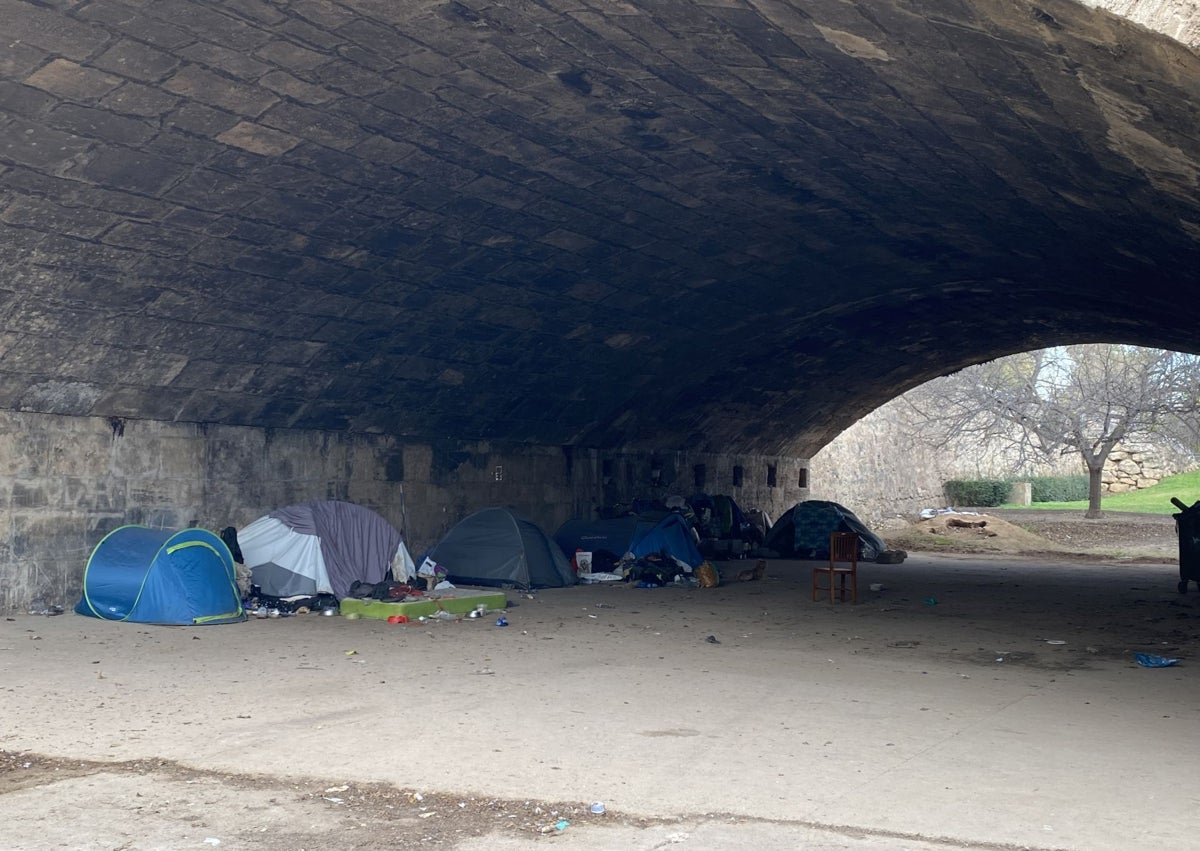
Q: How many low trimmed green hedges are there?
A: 2